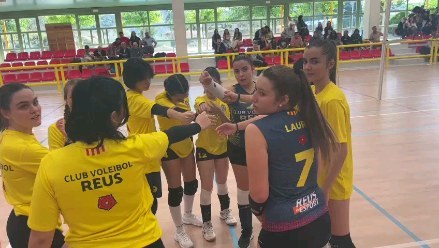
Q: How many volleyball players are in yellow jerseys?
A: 7